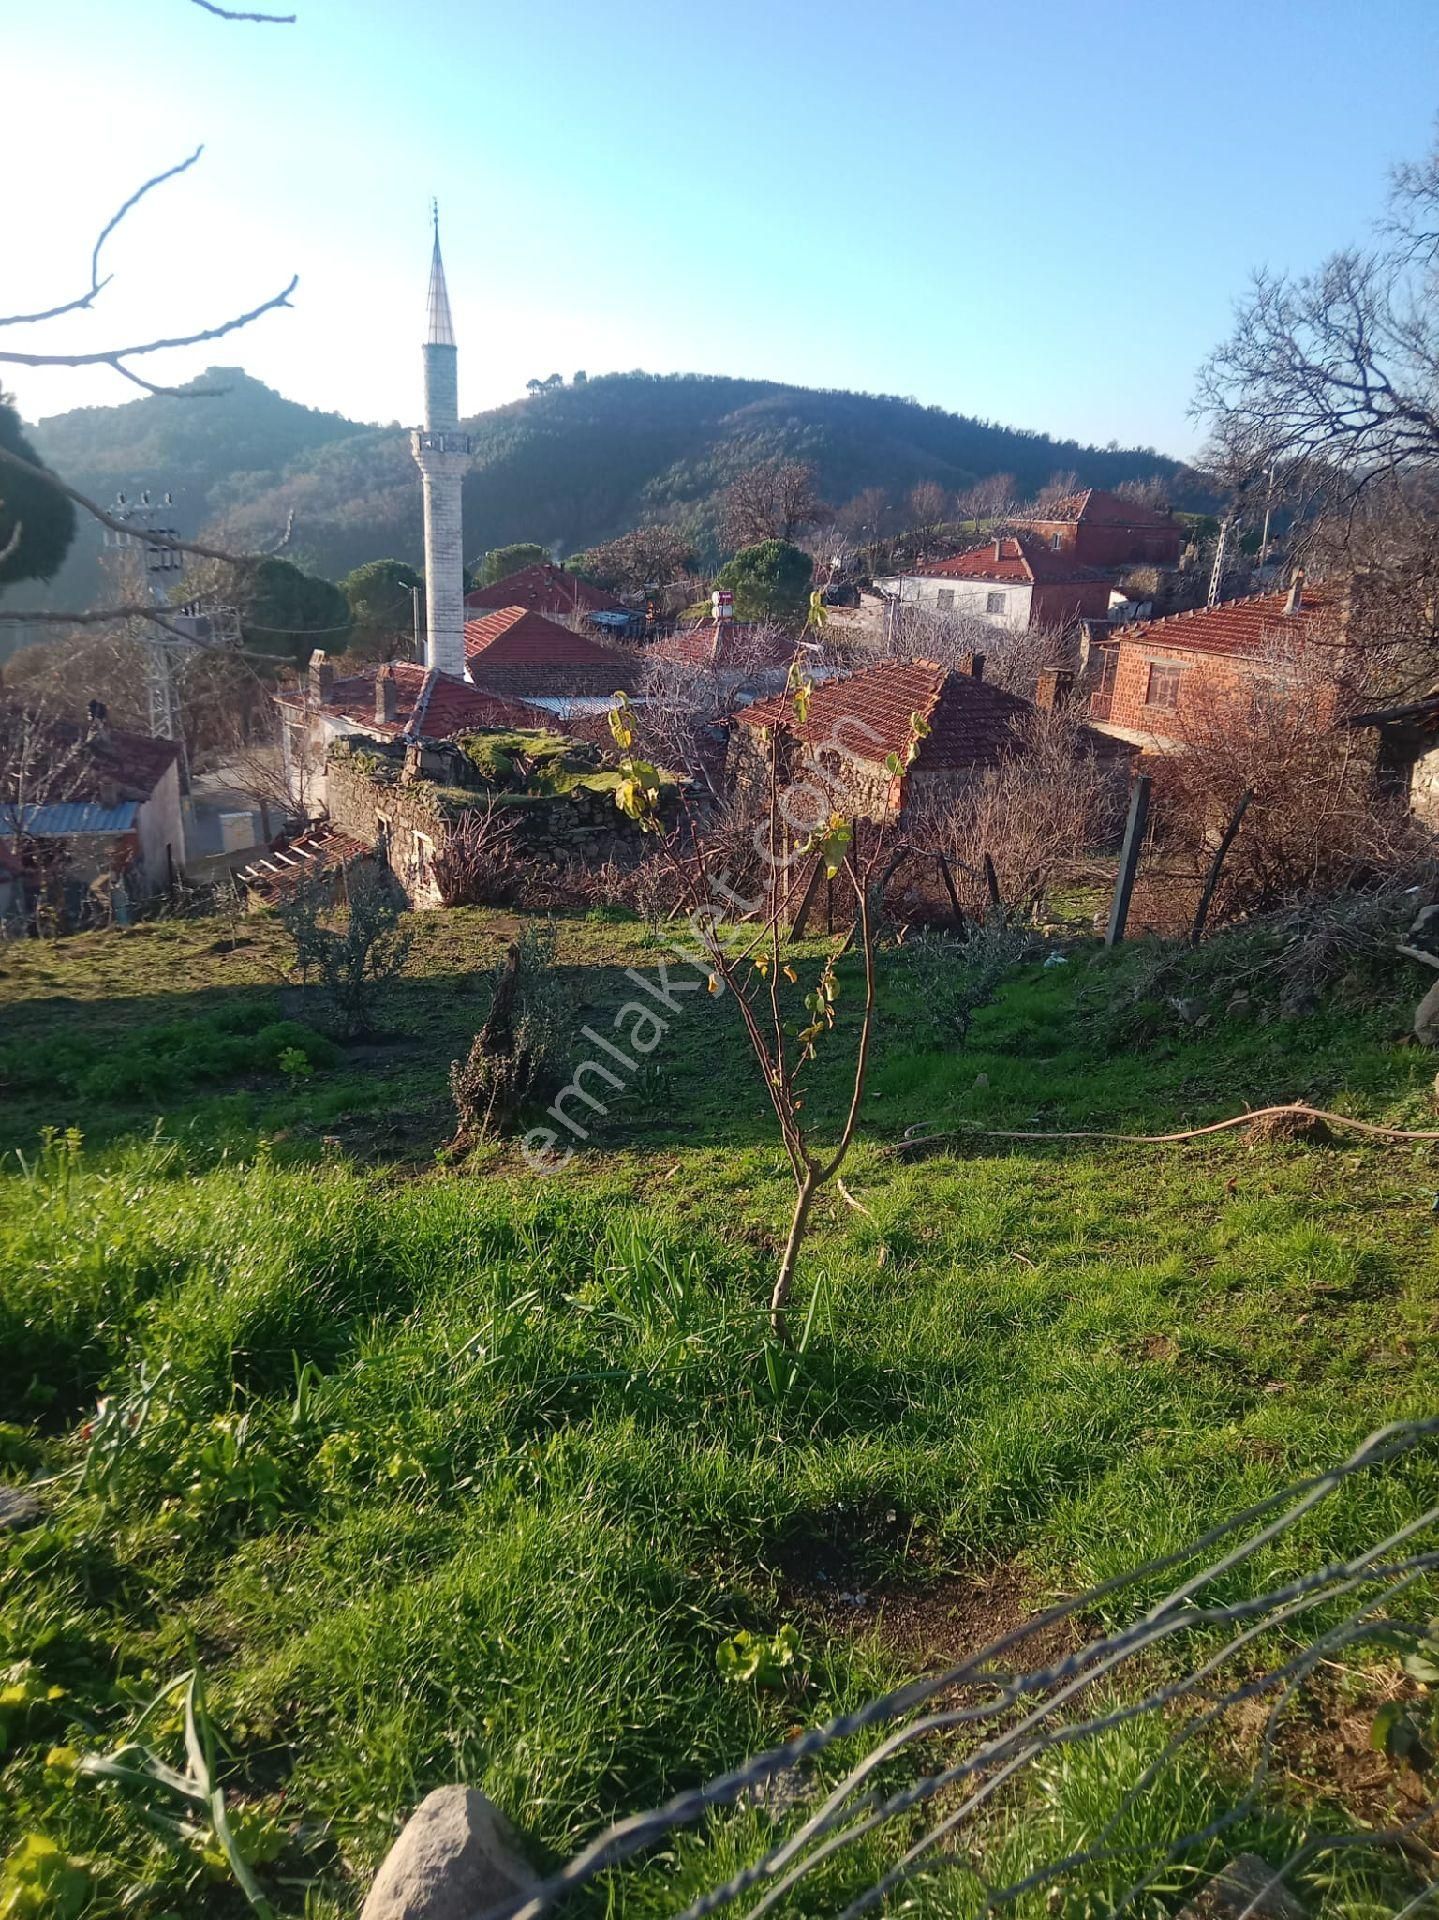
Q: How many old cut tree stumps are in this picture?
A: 1